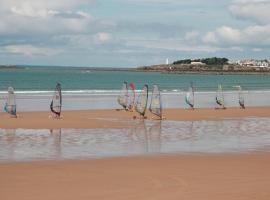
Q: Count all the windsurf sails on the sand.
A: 9